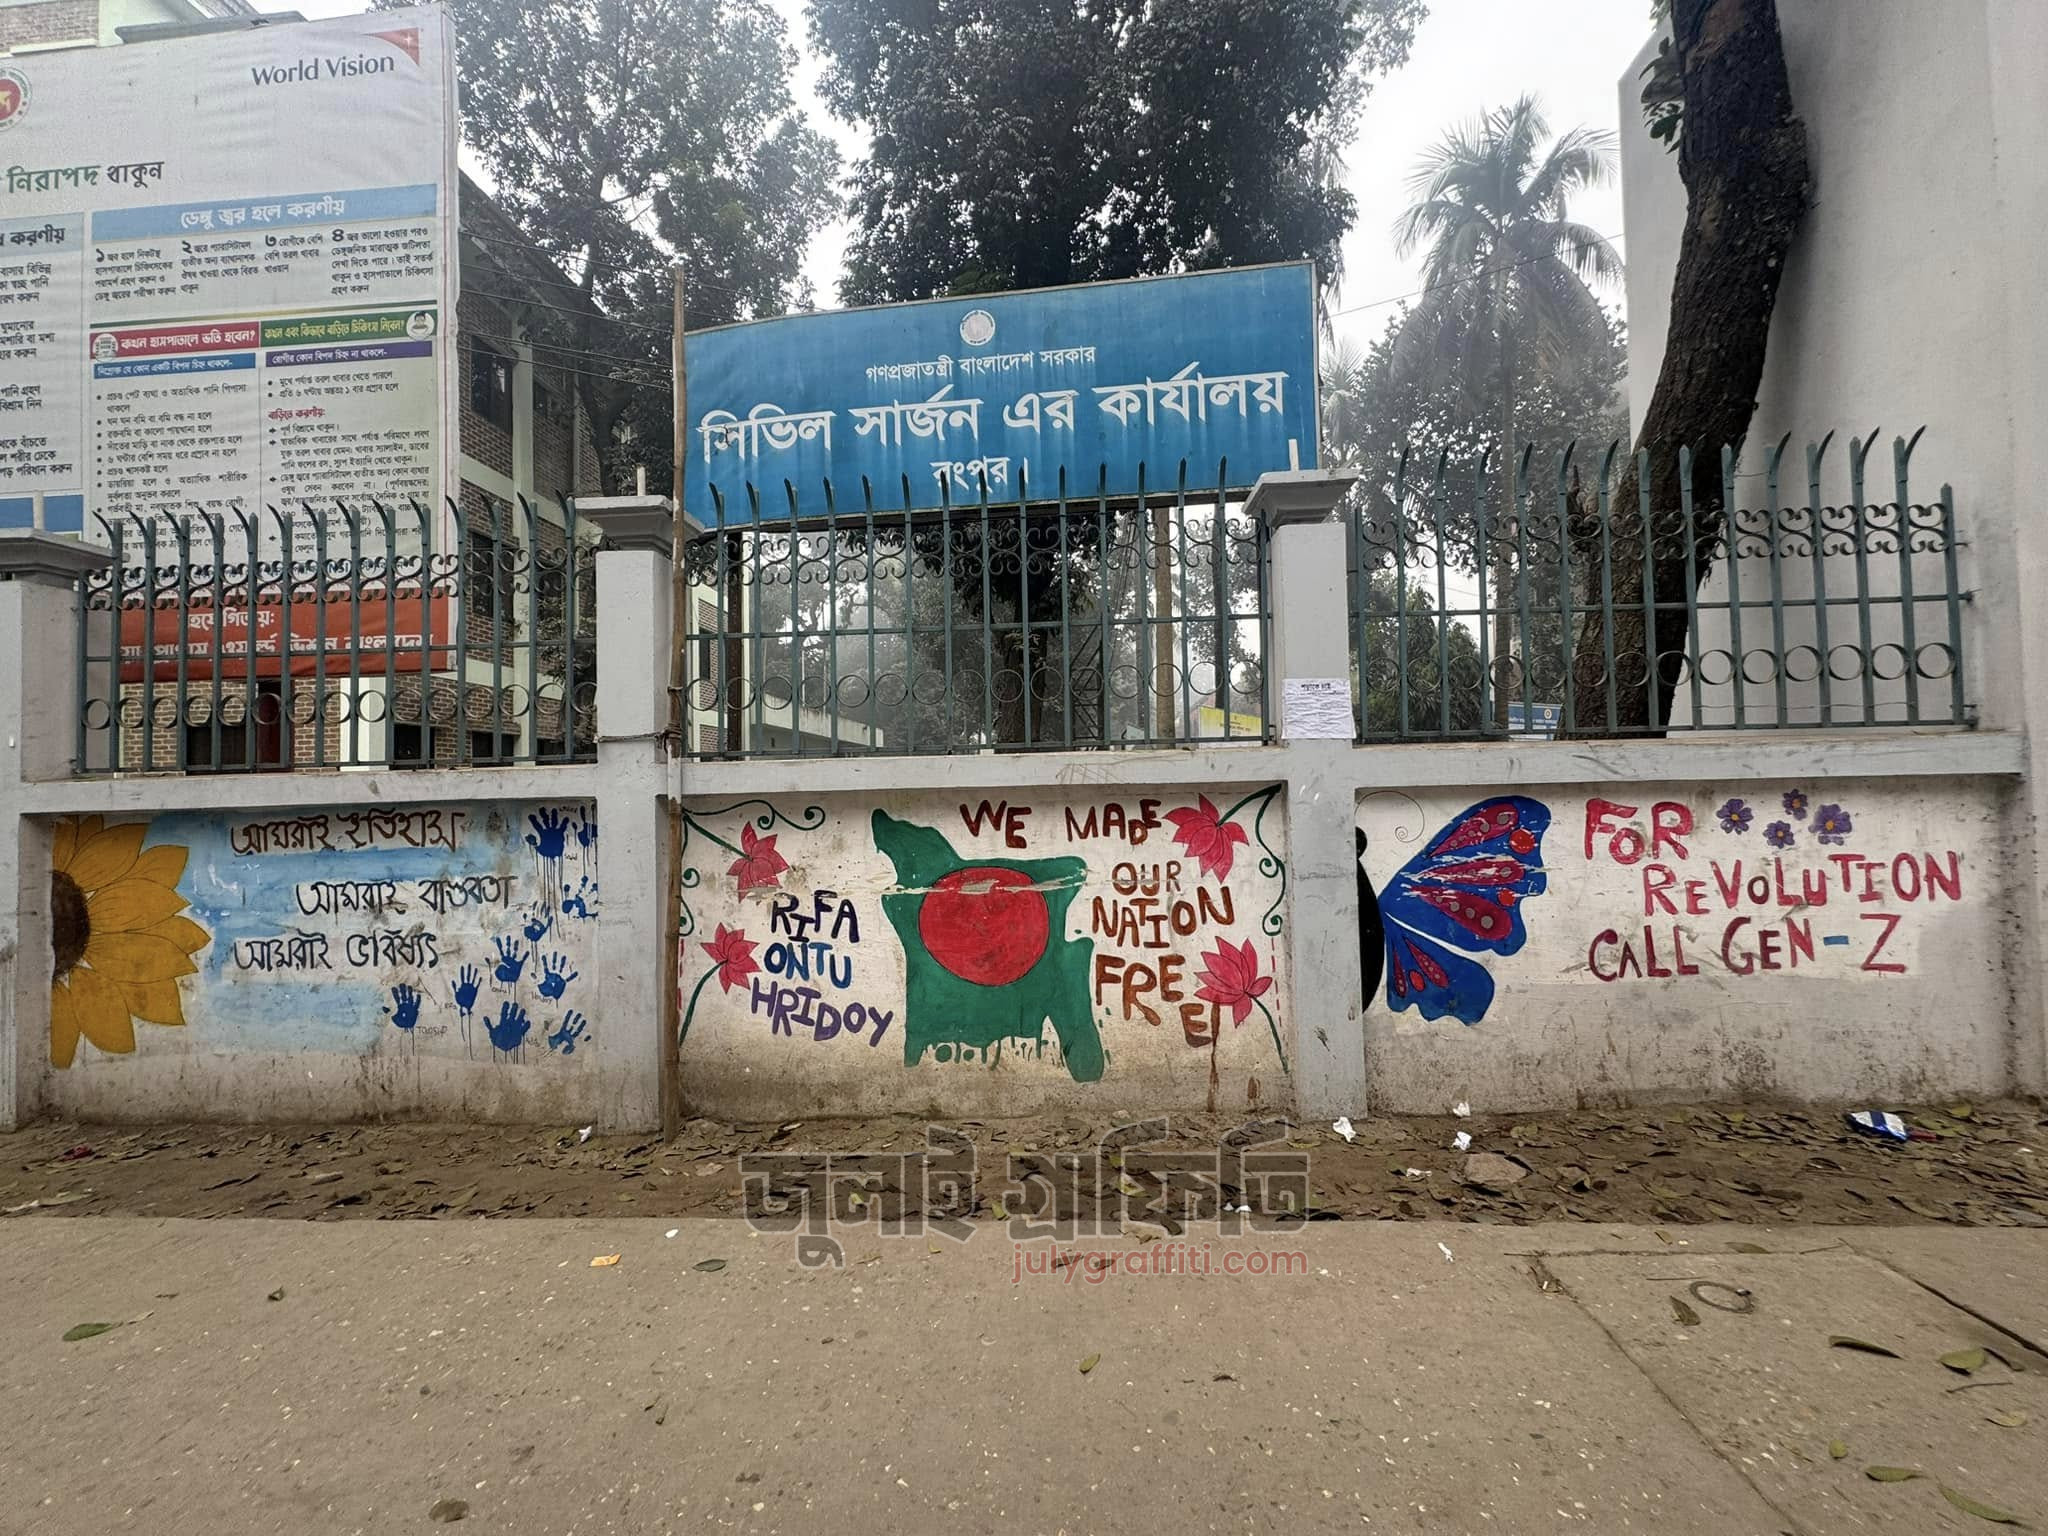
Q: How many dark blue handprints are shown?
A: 10